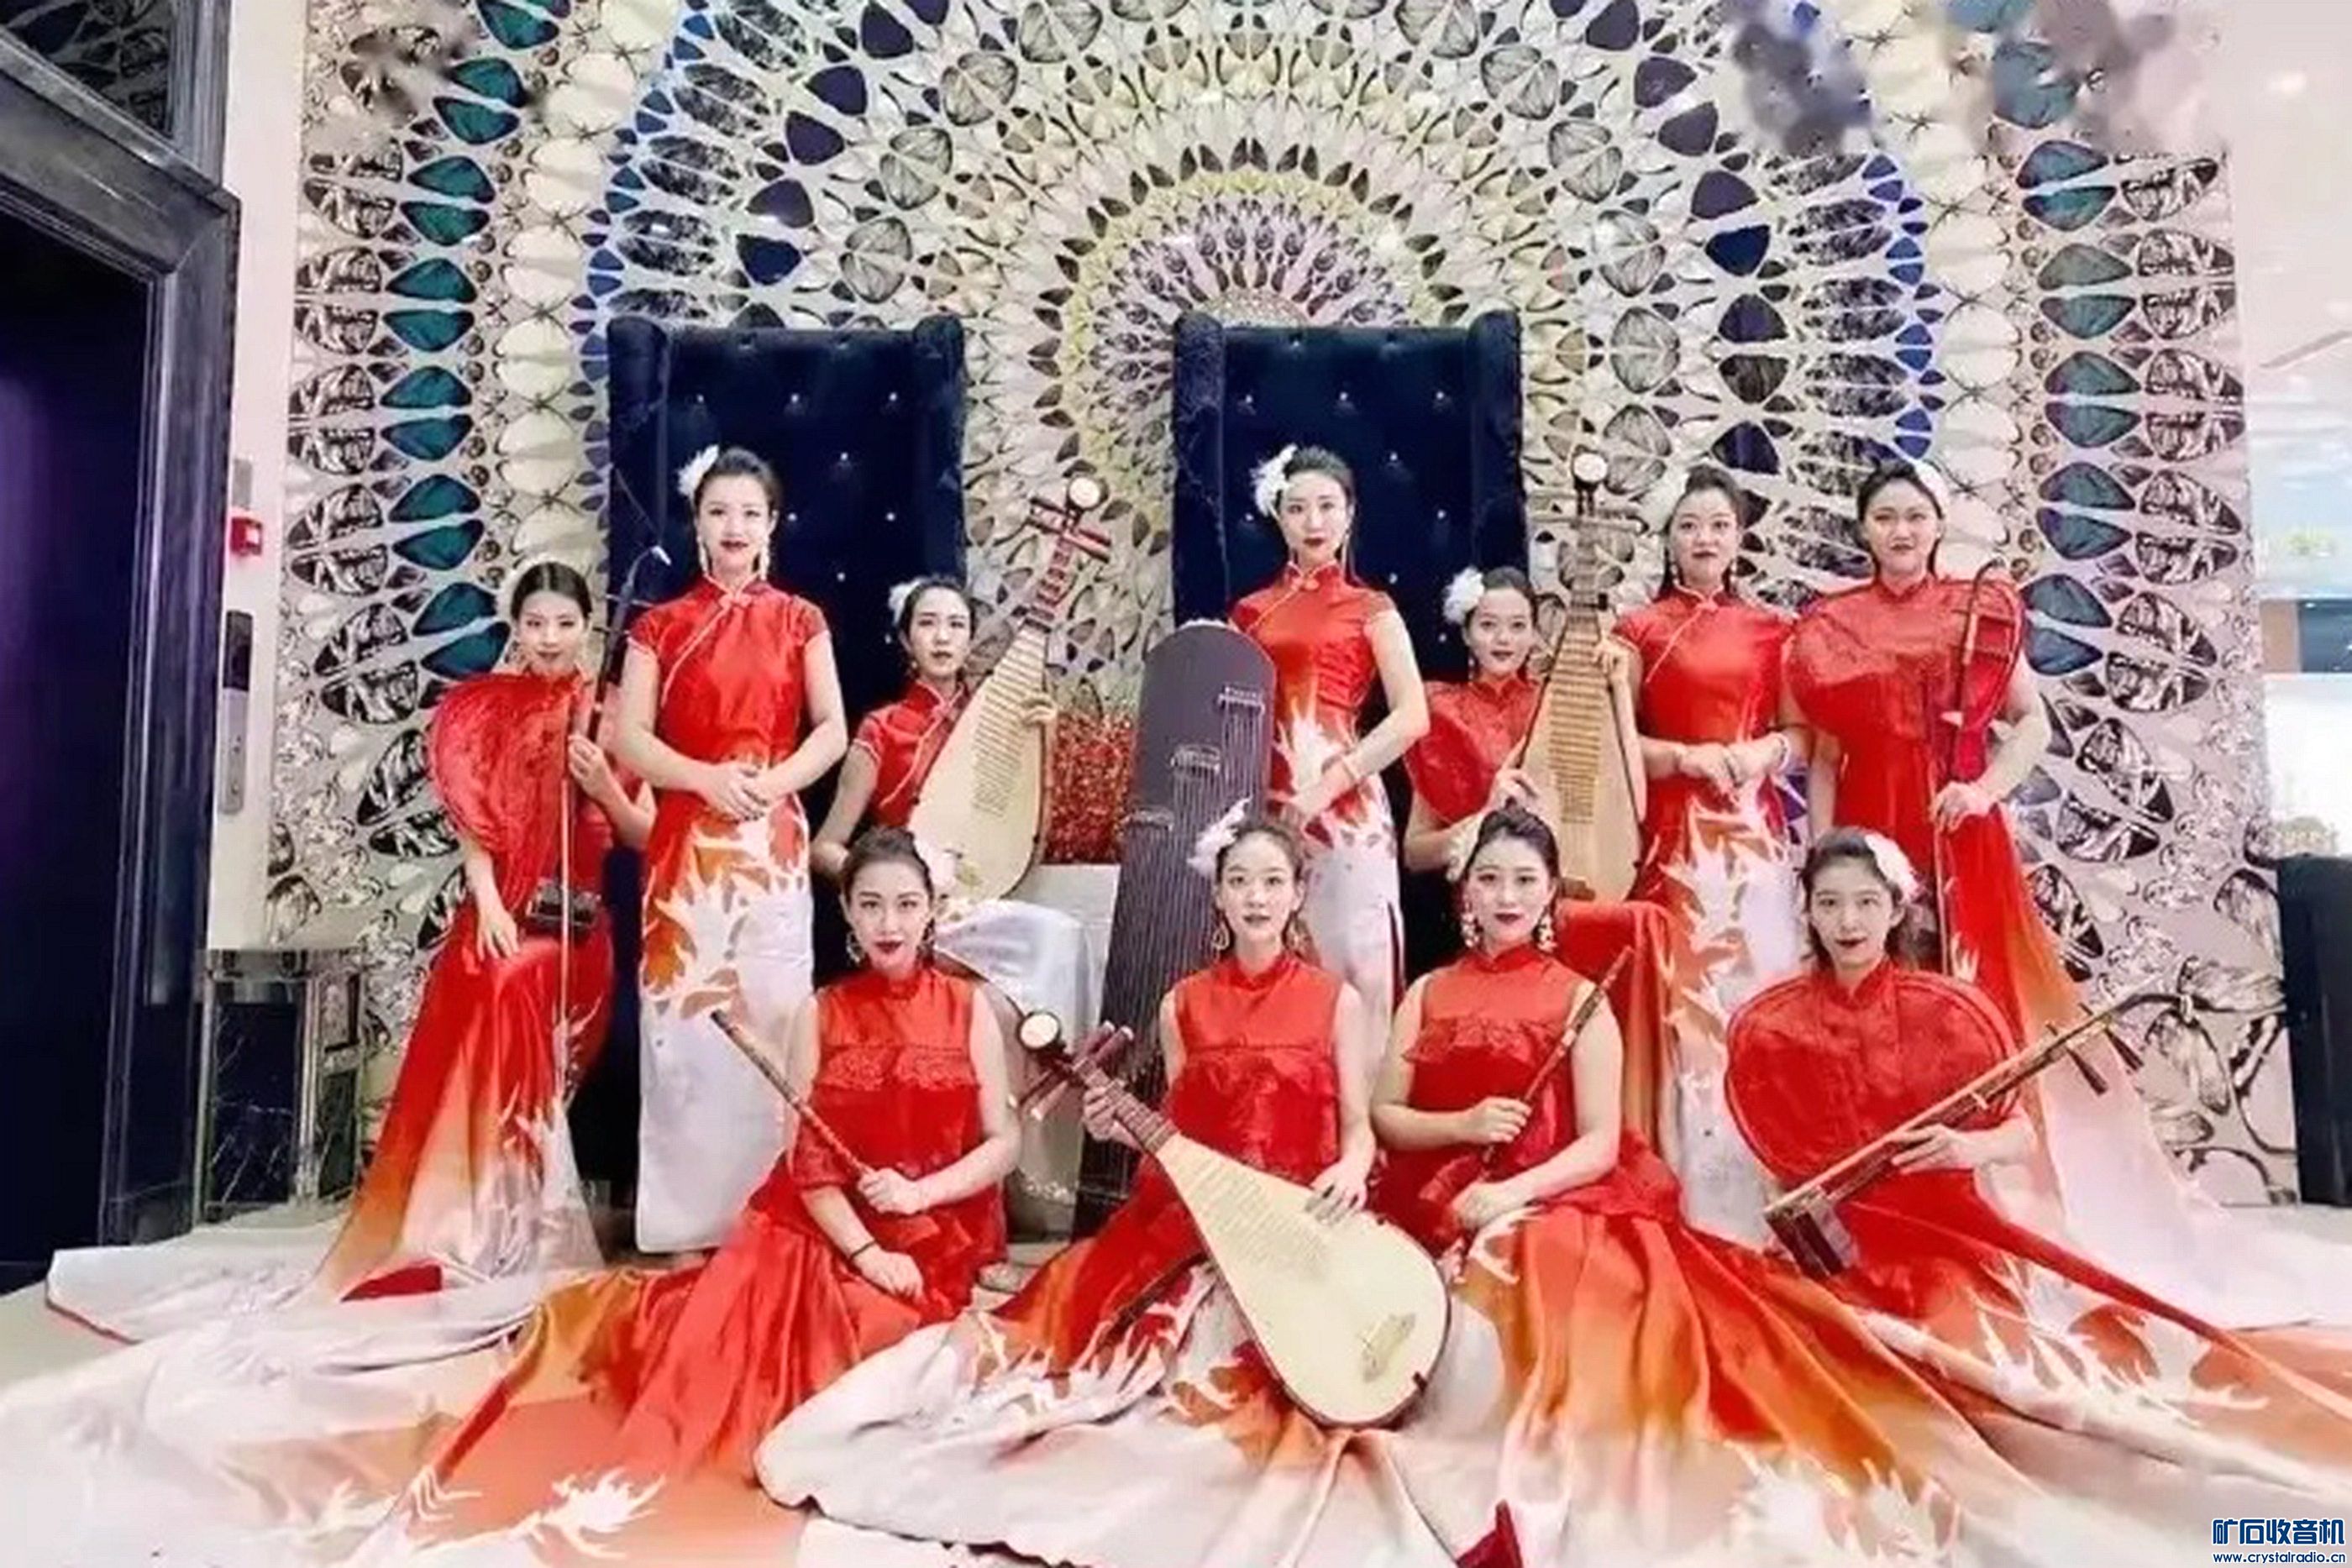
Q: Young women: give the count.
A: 11